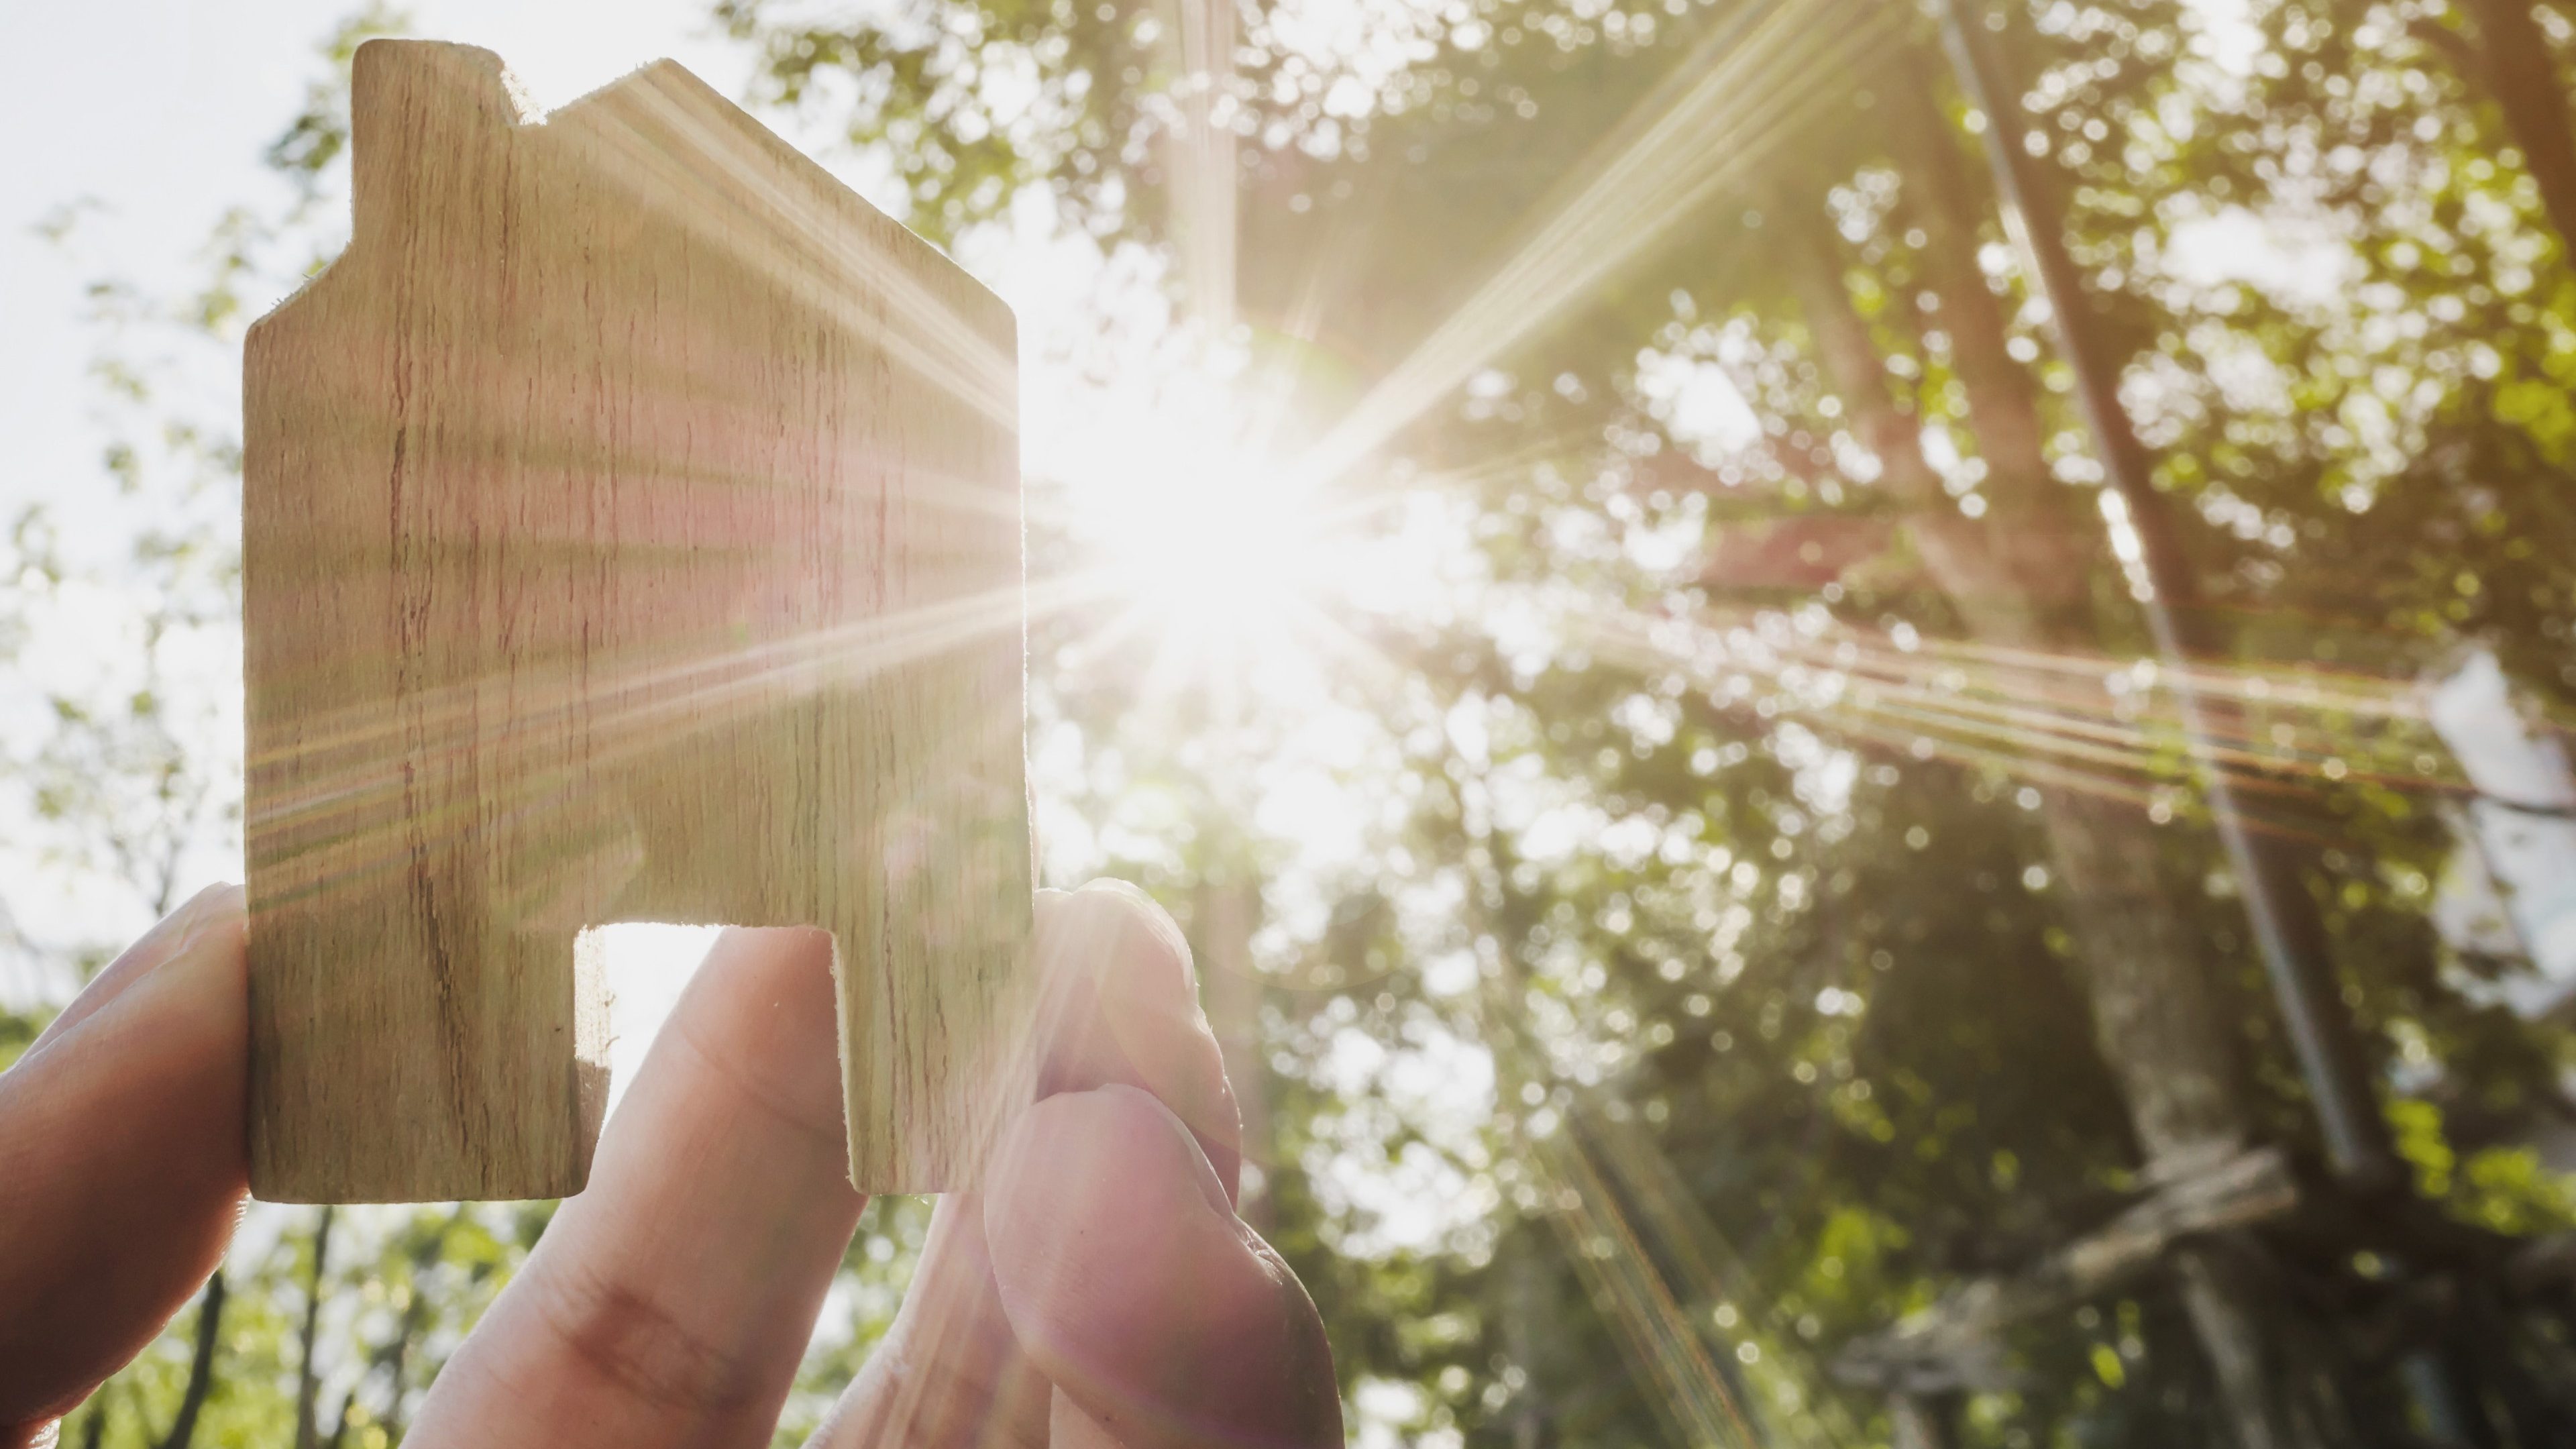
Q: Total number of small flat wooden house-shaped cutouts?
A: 1